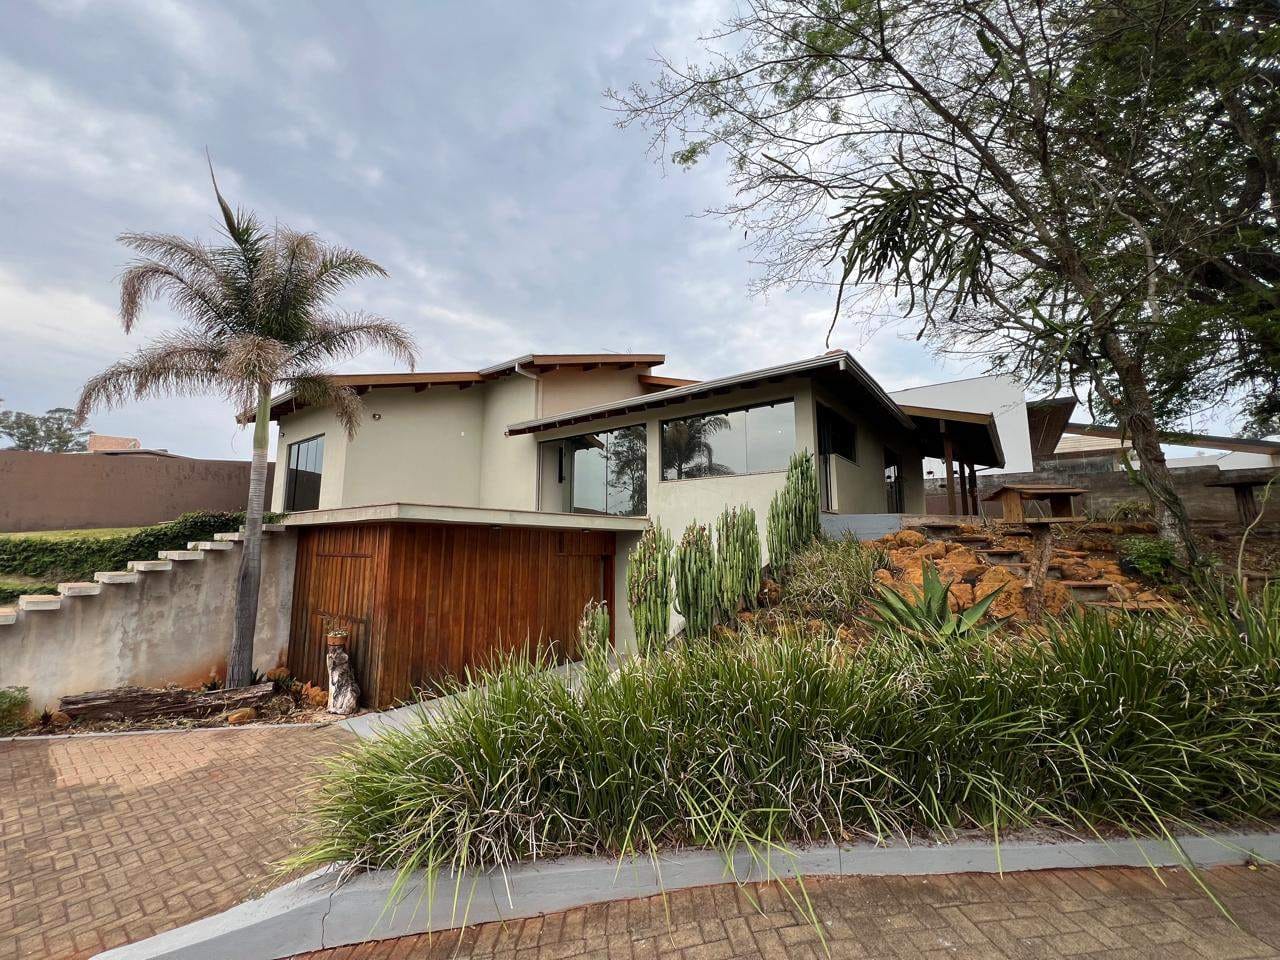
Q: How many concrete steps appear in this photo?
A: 9